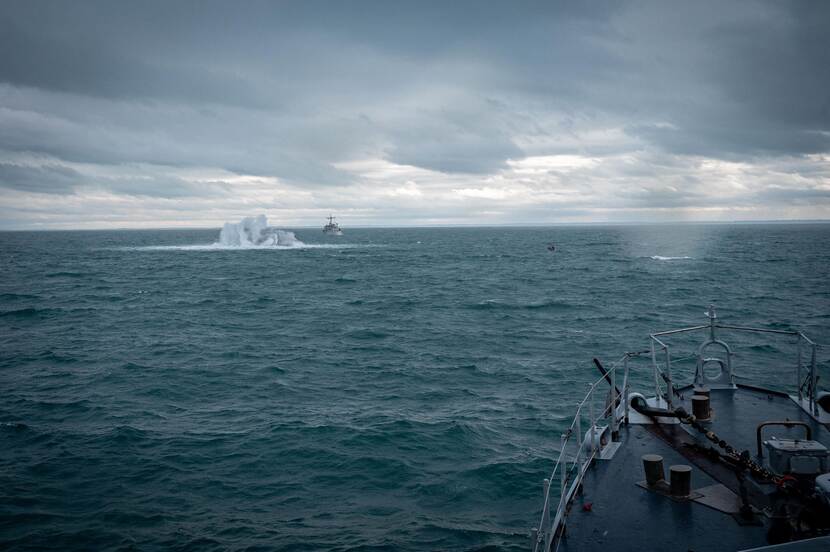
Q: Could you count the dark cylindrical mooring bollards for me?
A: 4